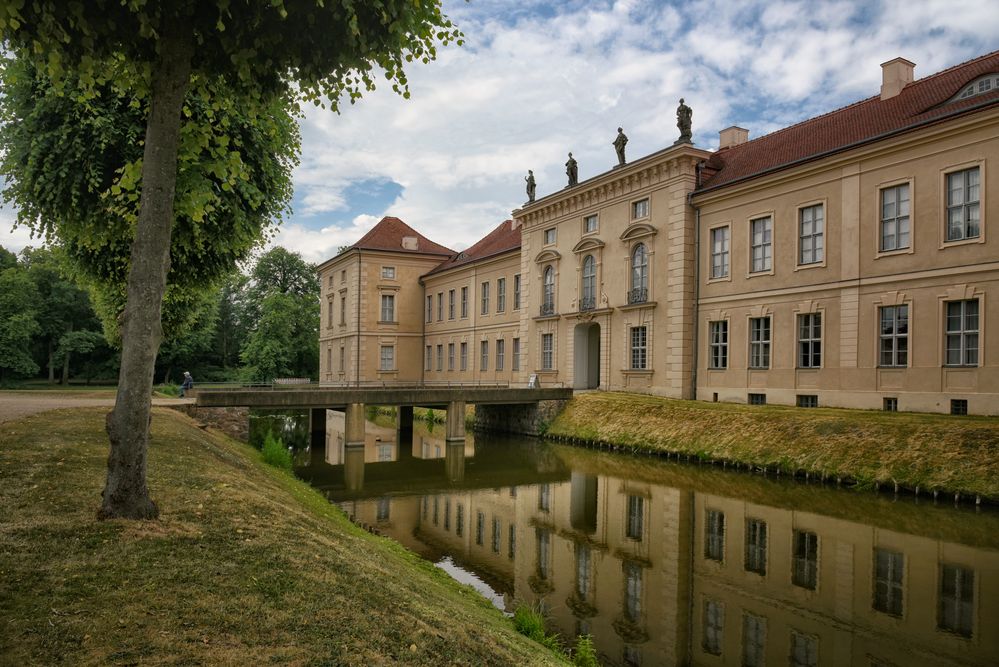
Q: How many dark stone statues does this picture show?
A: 4